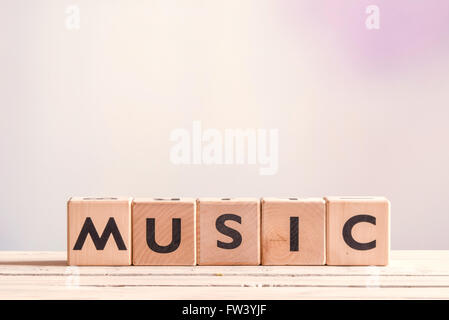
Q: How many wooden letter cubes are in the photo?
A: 5